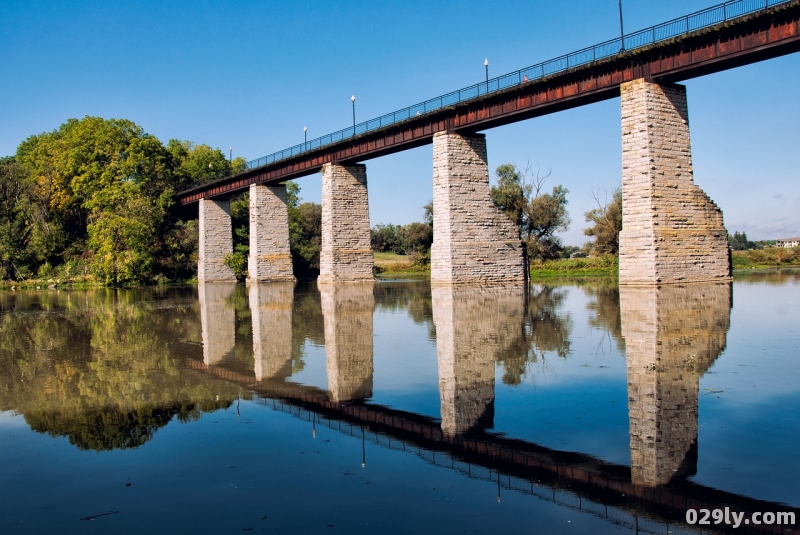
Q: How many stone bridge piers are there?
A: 5